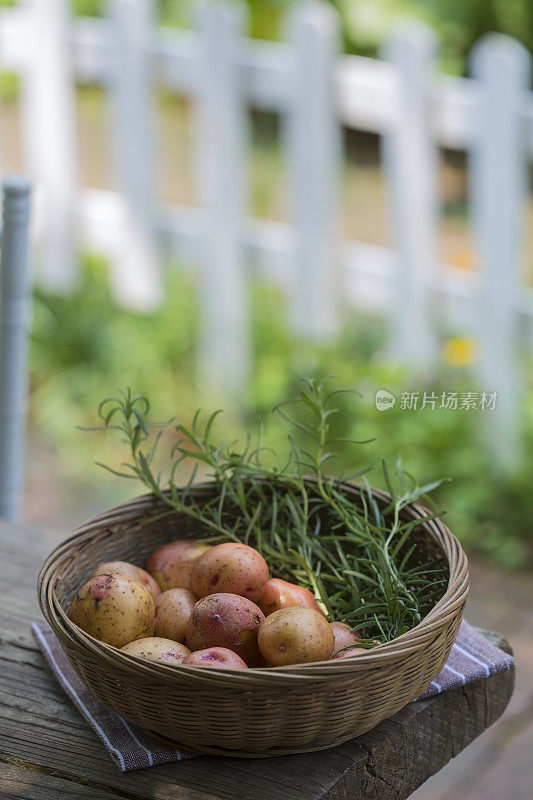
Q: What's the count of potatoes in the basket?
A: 12